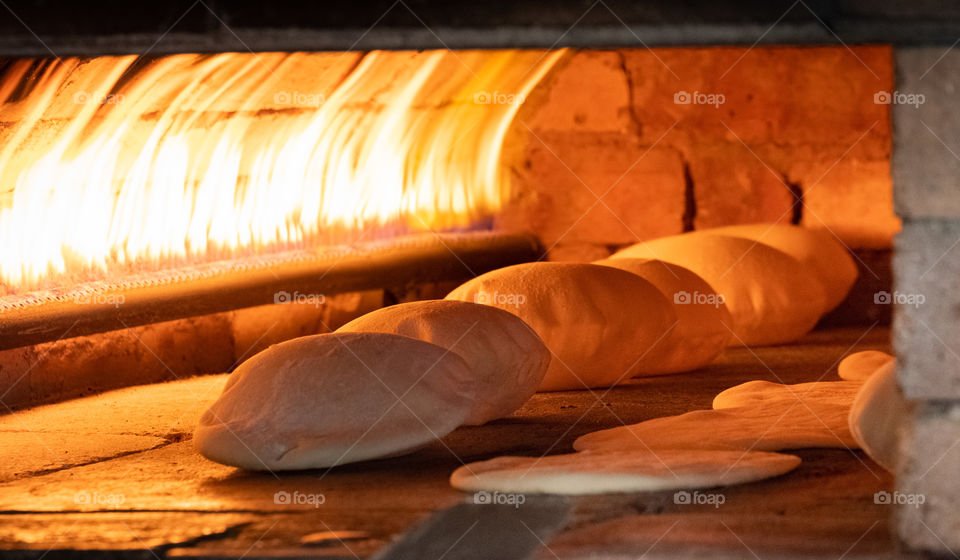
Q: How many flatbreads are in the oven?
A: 11